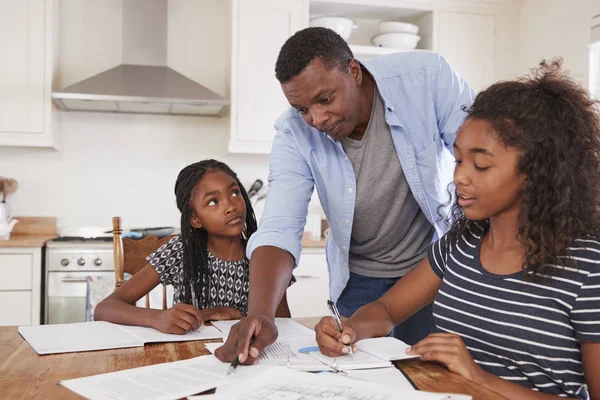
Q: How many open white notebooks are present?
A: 2